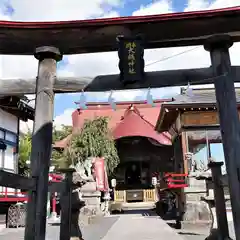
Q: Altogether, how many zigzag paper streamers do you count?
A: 4